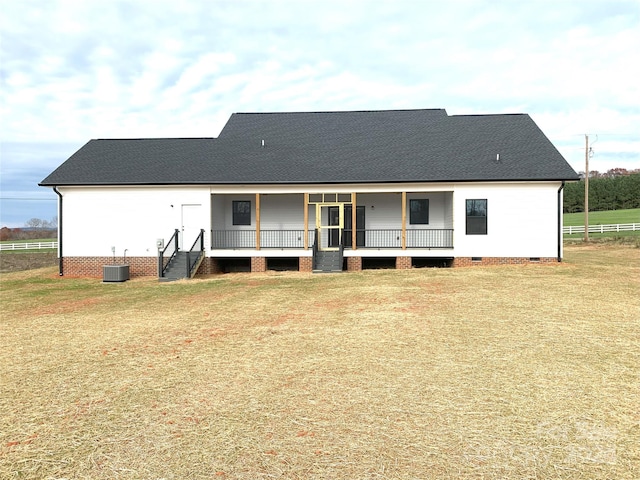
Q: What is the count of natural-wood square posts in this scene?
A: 4